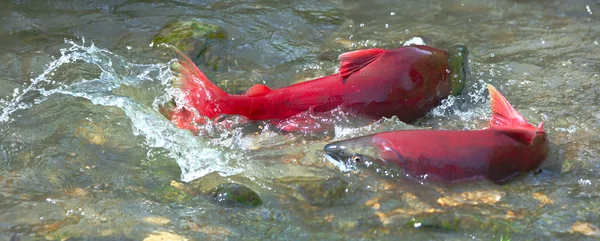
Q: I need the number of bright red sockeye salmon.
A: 2